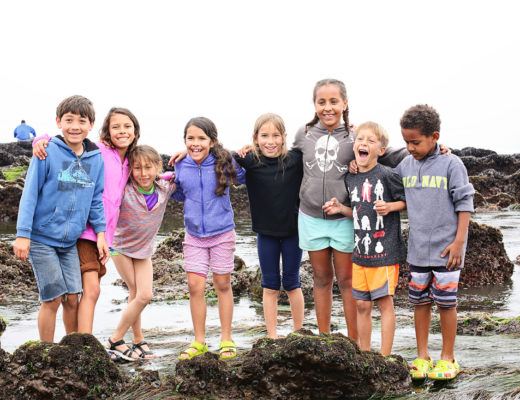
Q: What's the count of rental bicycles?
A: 0